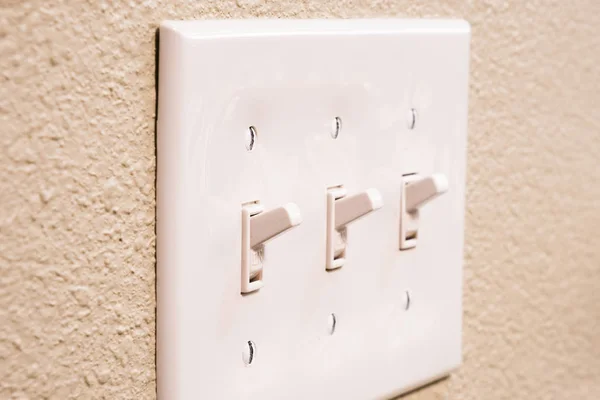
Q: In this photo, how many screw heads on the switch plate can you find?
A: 6